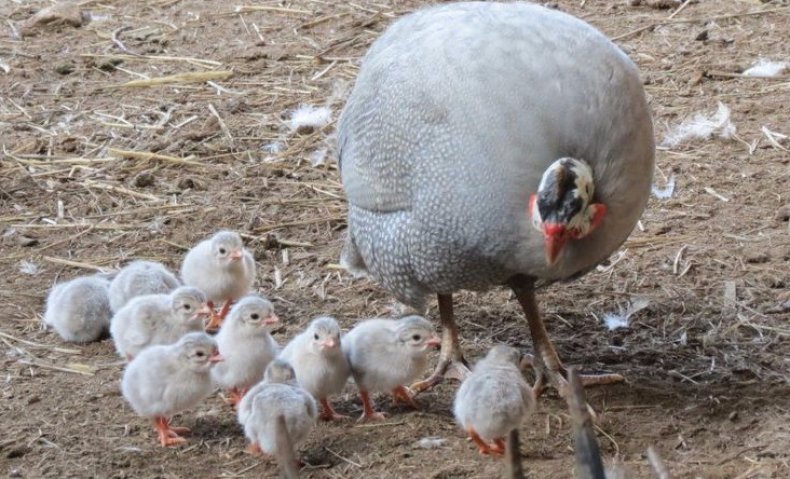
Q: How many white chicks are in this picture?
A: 10